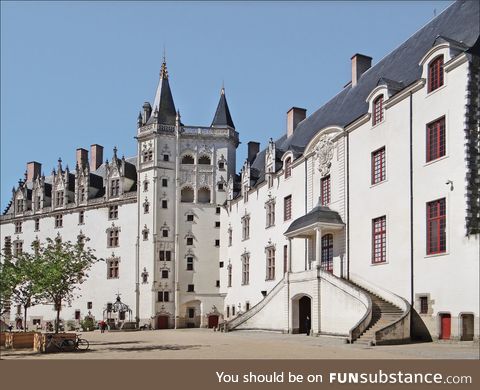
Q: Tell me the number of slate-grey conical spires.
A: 2